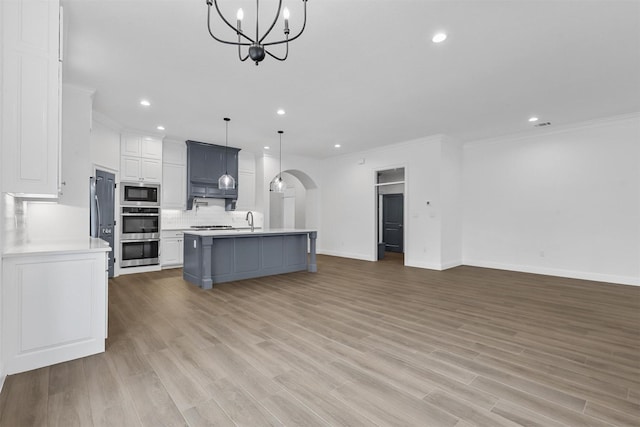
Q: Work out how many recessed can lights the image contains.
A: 7